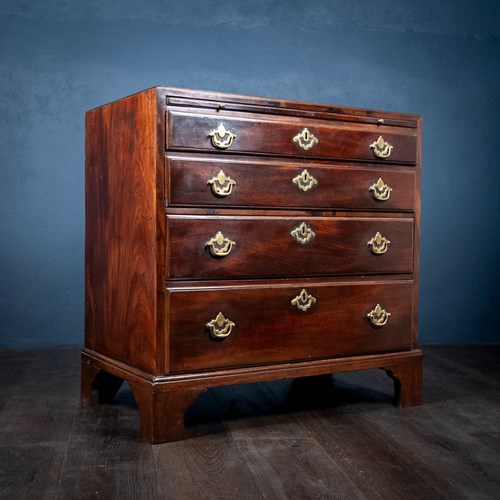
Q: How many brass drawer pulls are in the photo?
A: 8